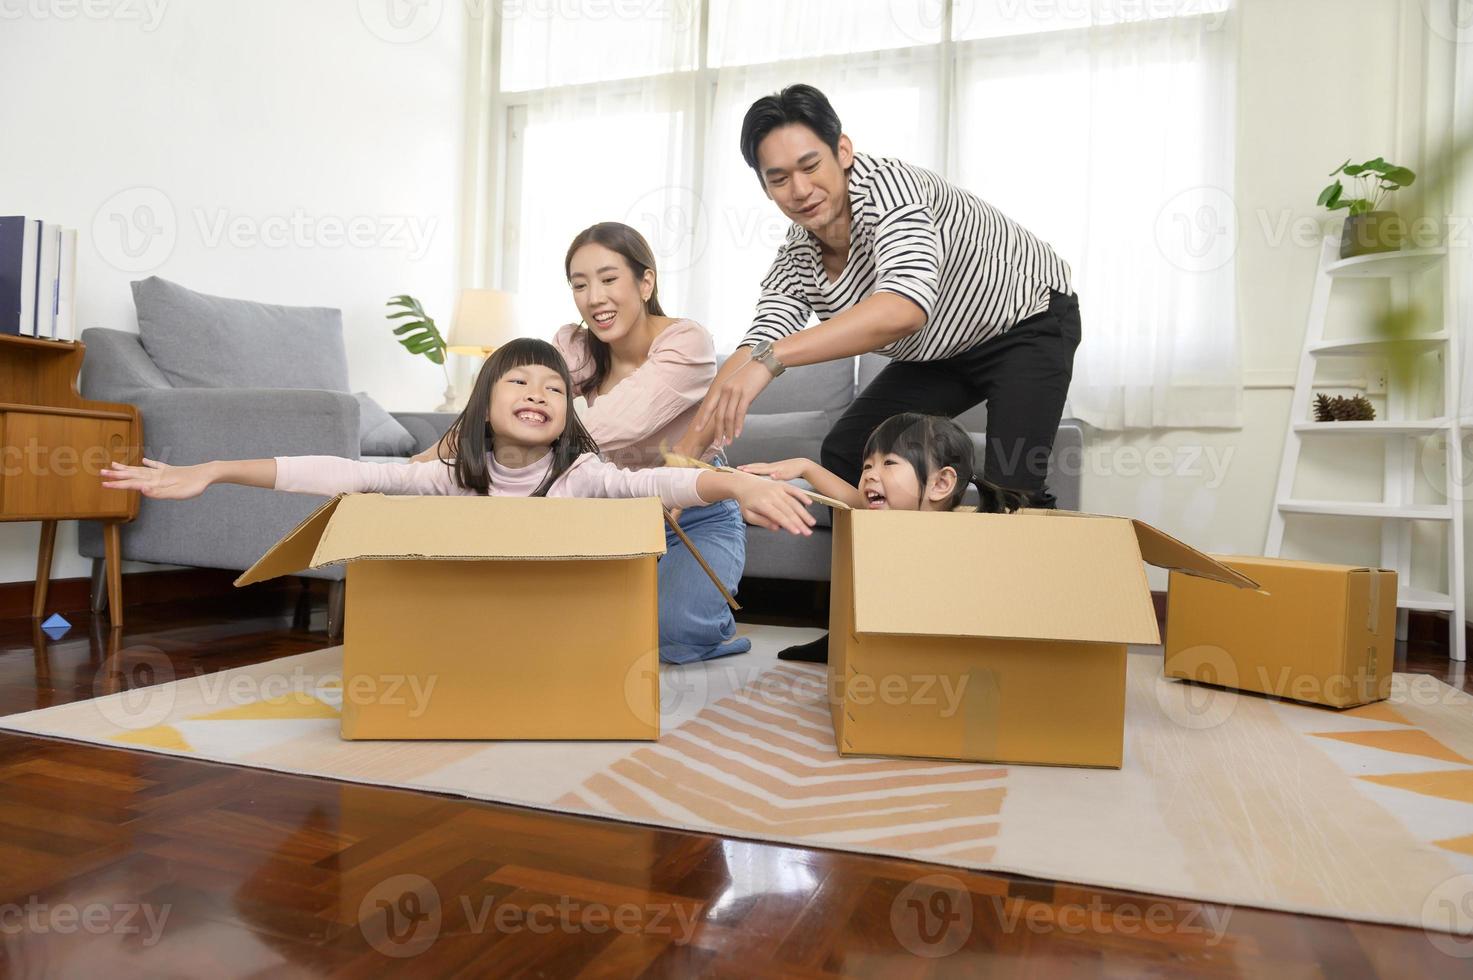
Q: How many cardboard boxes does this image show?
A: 3